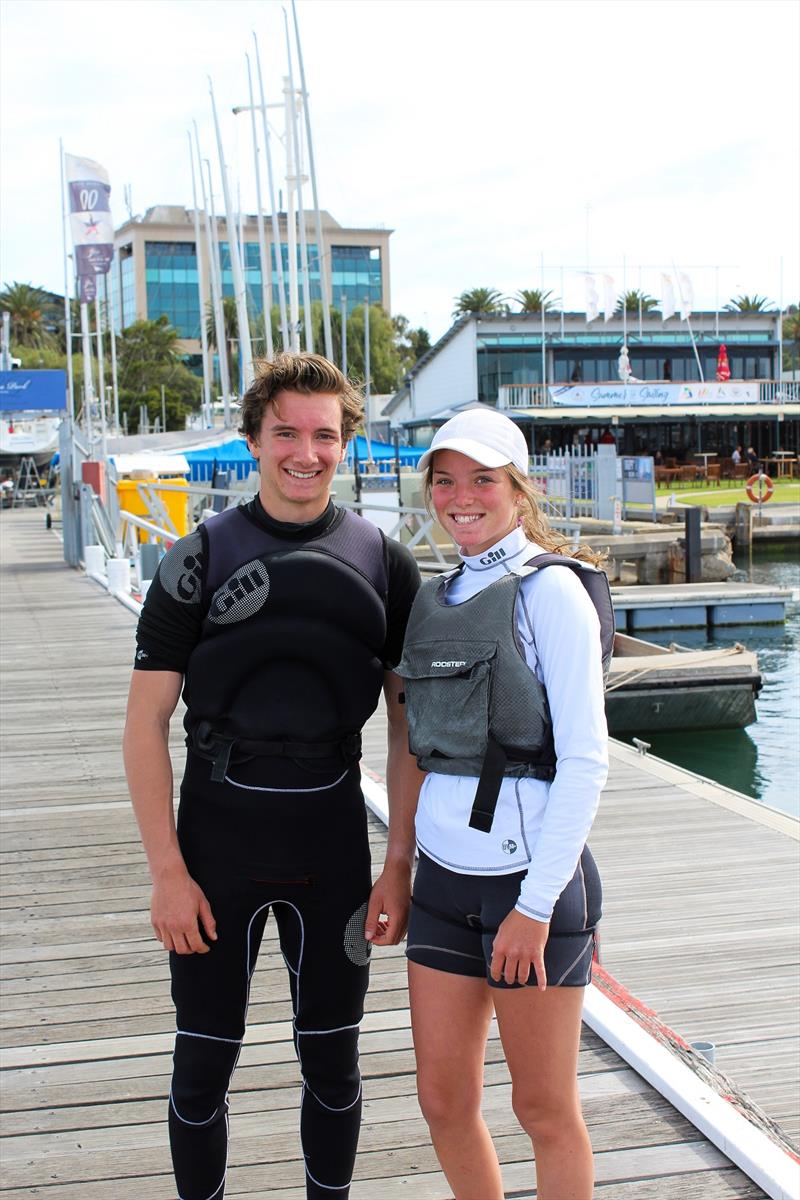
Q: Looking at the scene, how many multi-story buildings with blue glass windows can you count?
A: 1